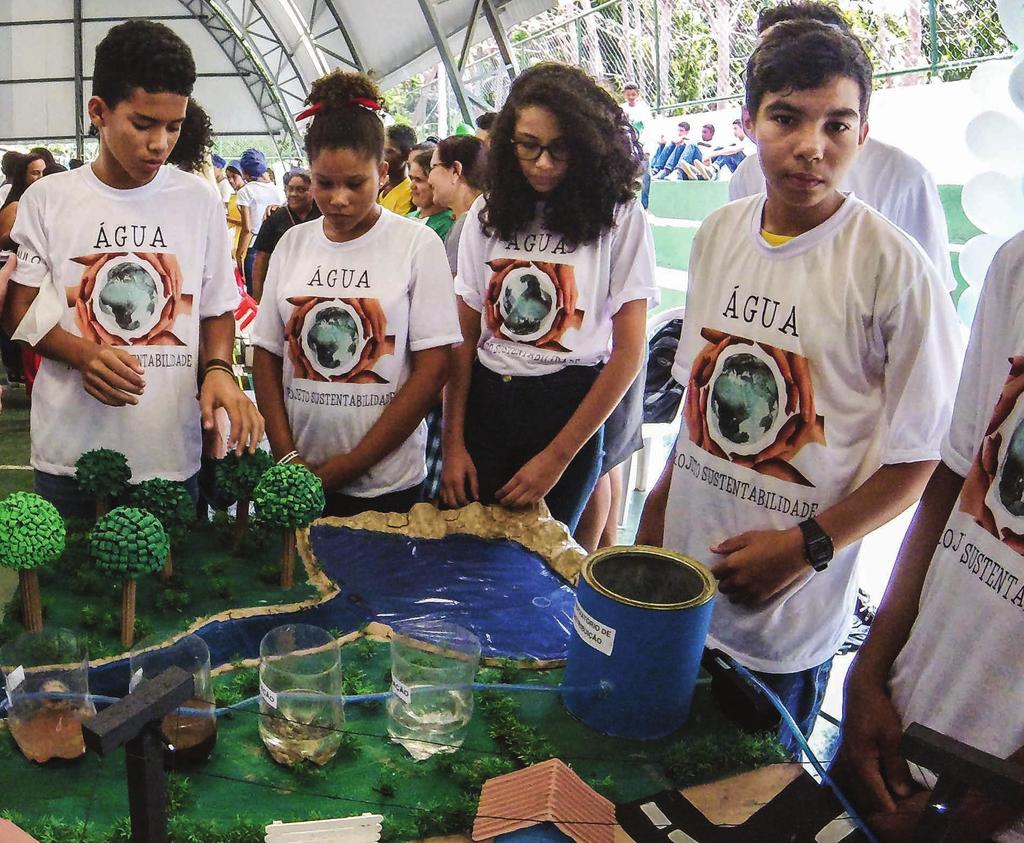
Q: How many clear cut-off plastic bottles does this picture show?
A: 4